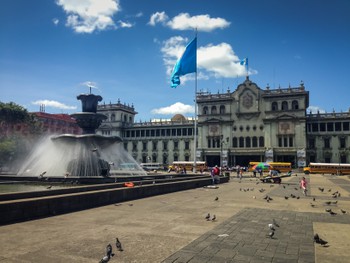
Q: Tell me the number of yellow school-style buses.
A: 3